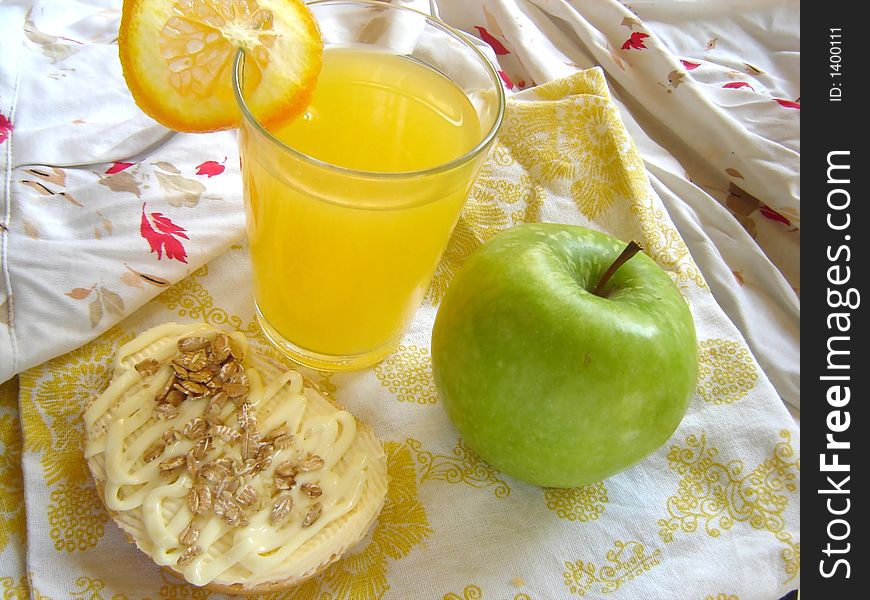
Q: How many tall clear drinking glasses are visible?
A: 1